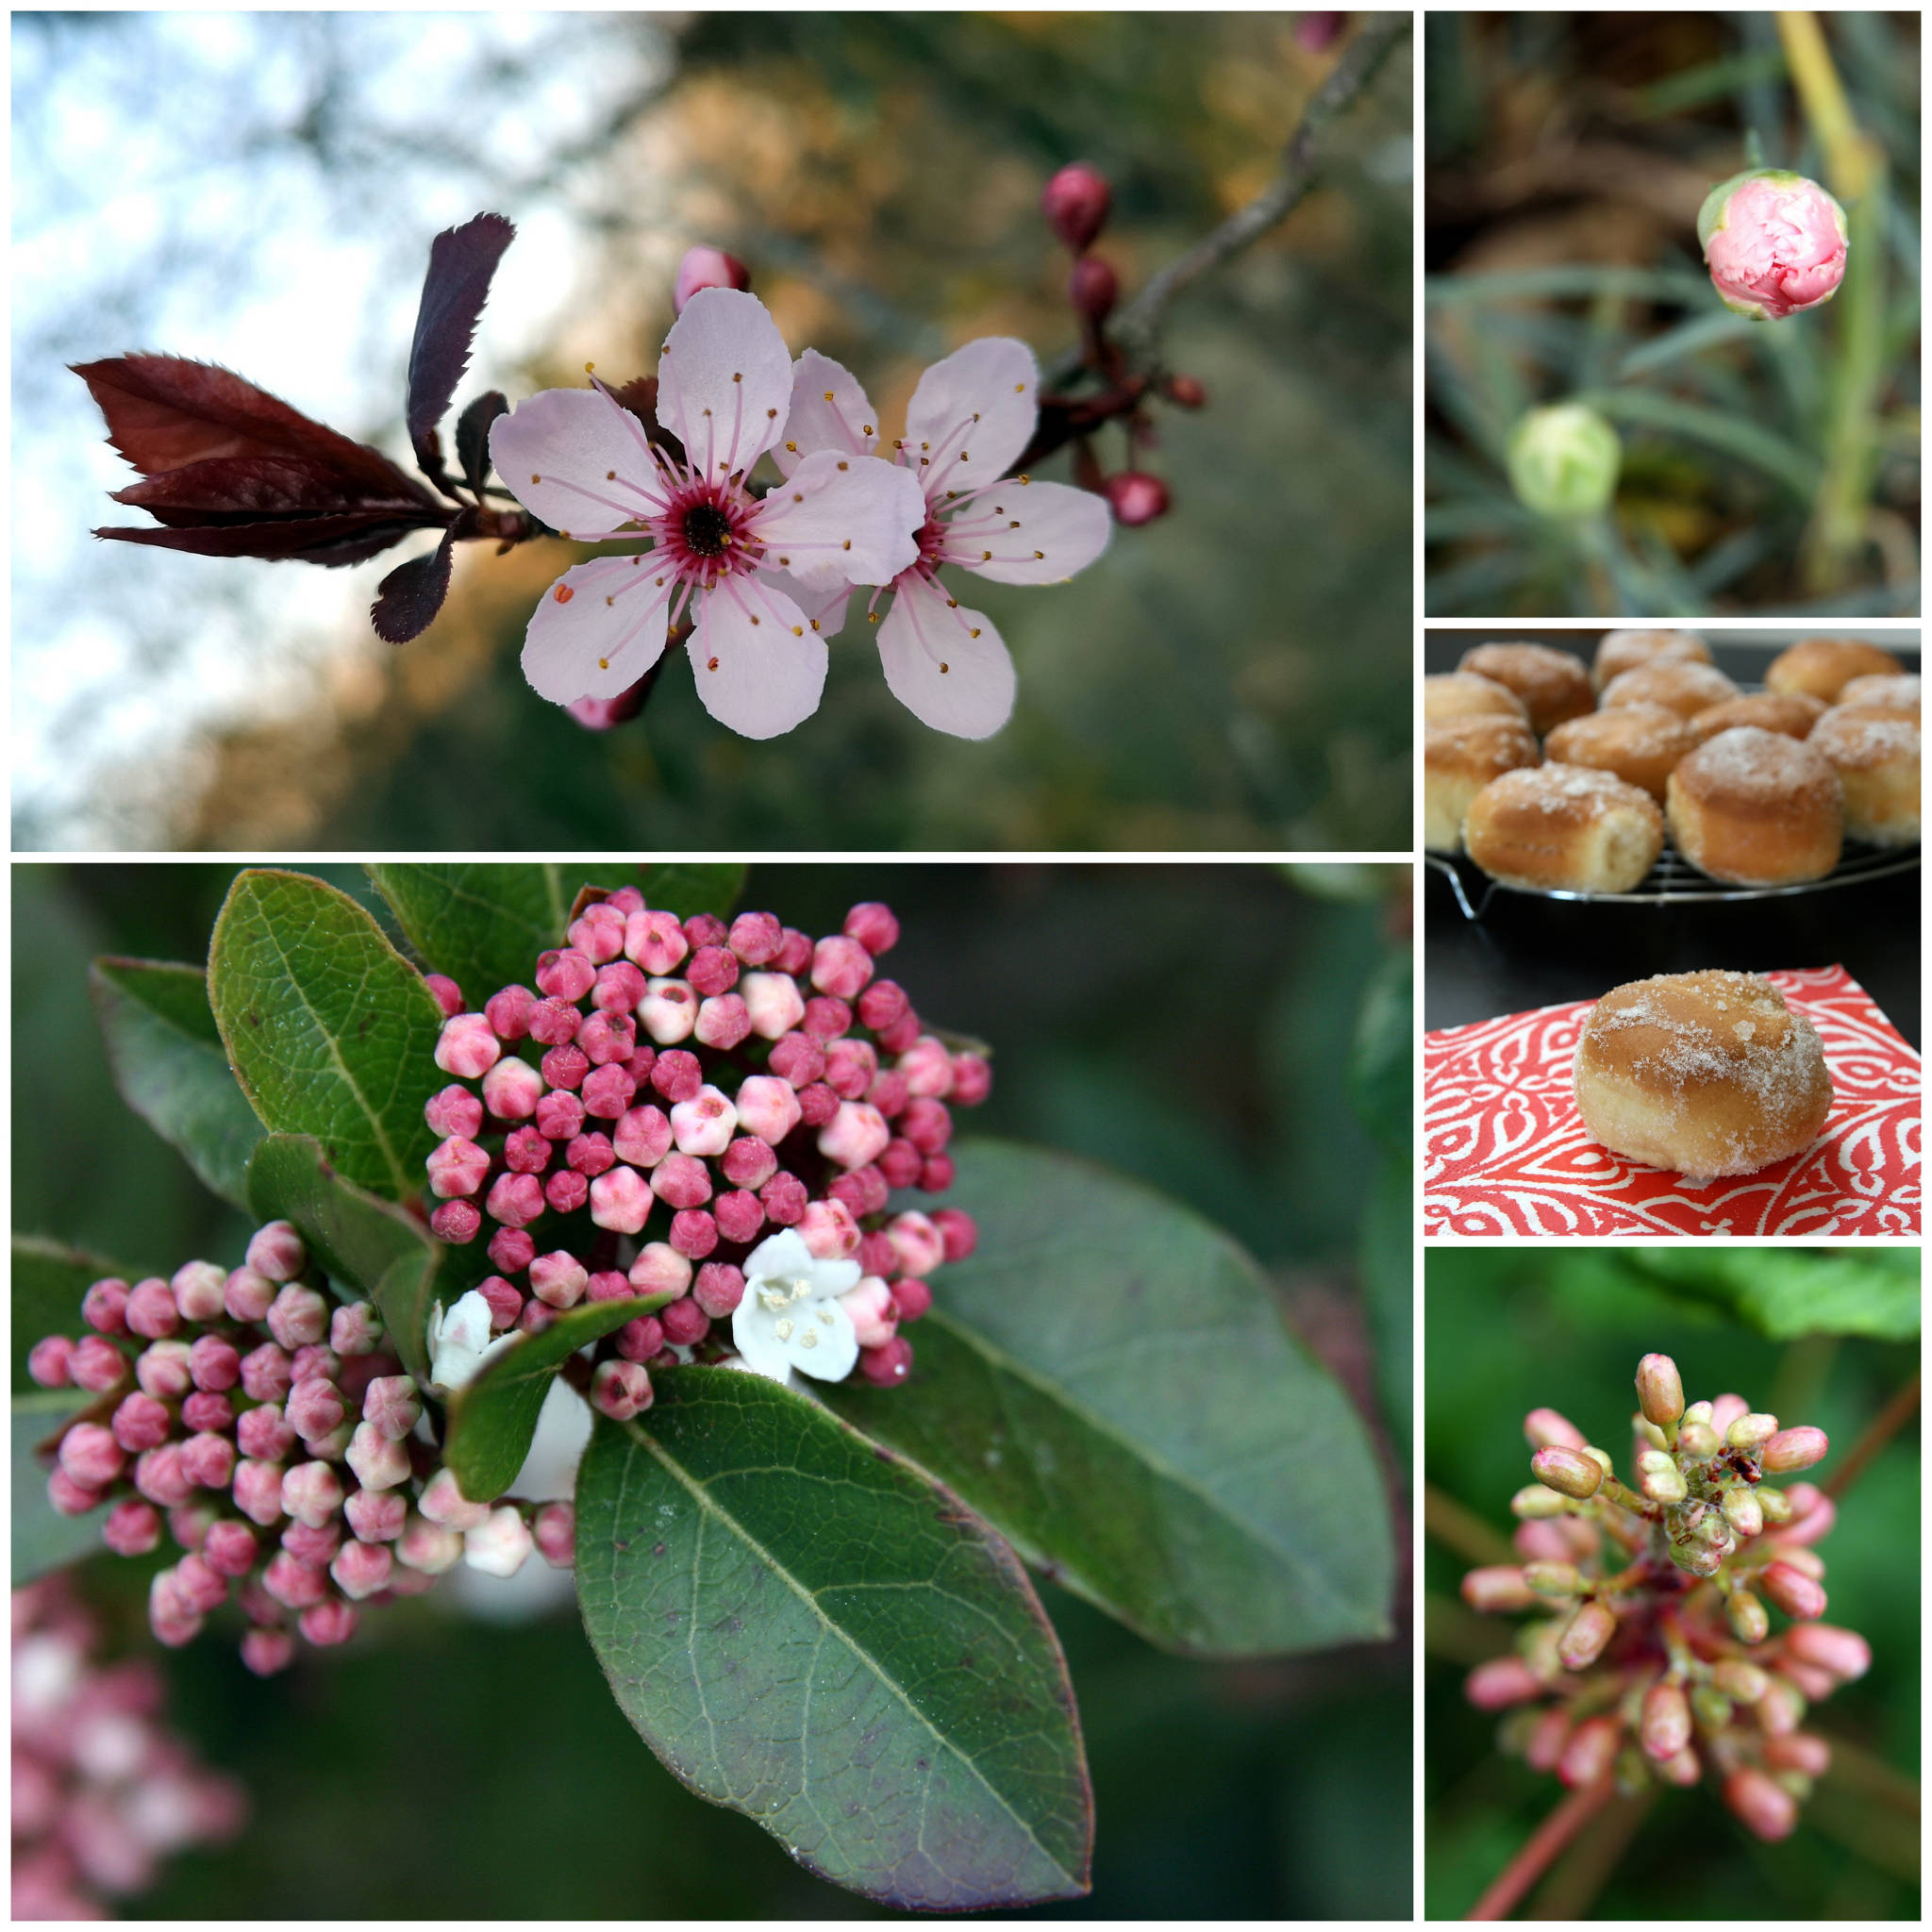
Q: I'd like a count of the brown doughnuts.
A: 13